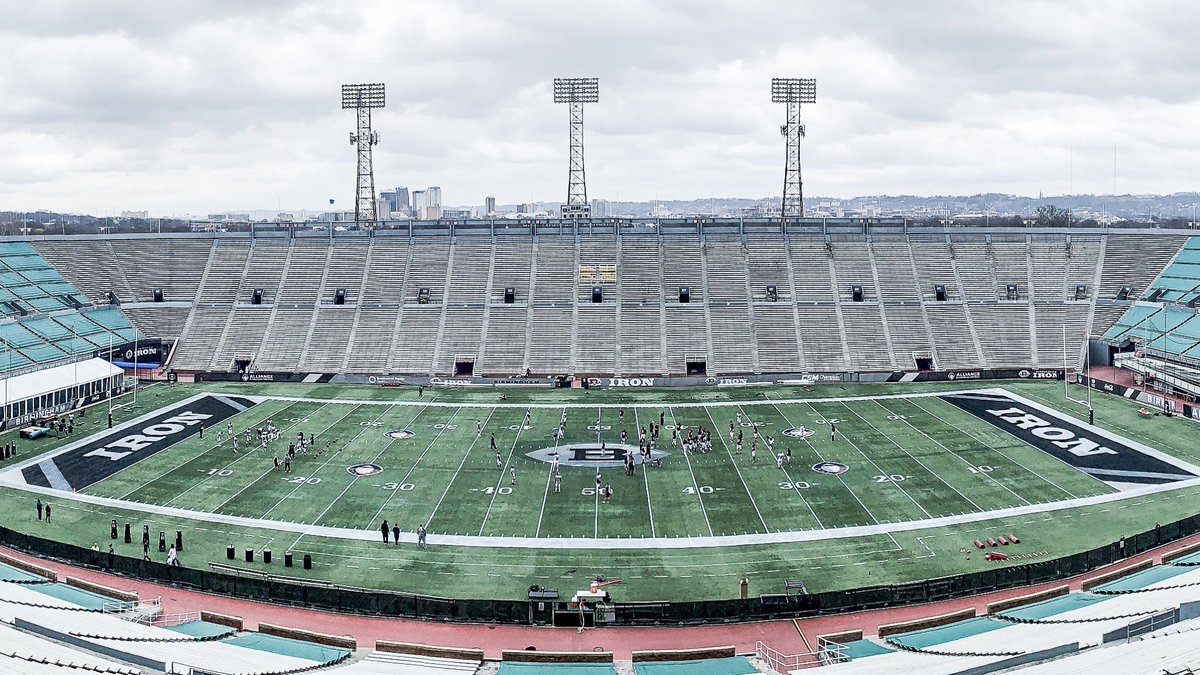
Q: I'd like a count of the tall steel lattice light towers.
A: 3